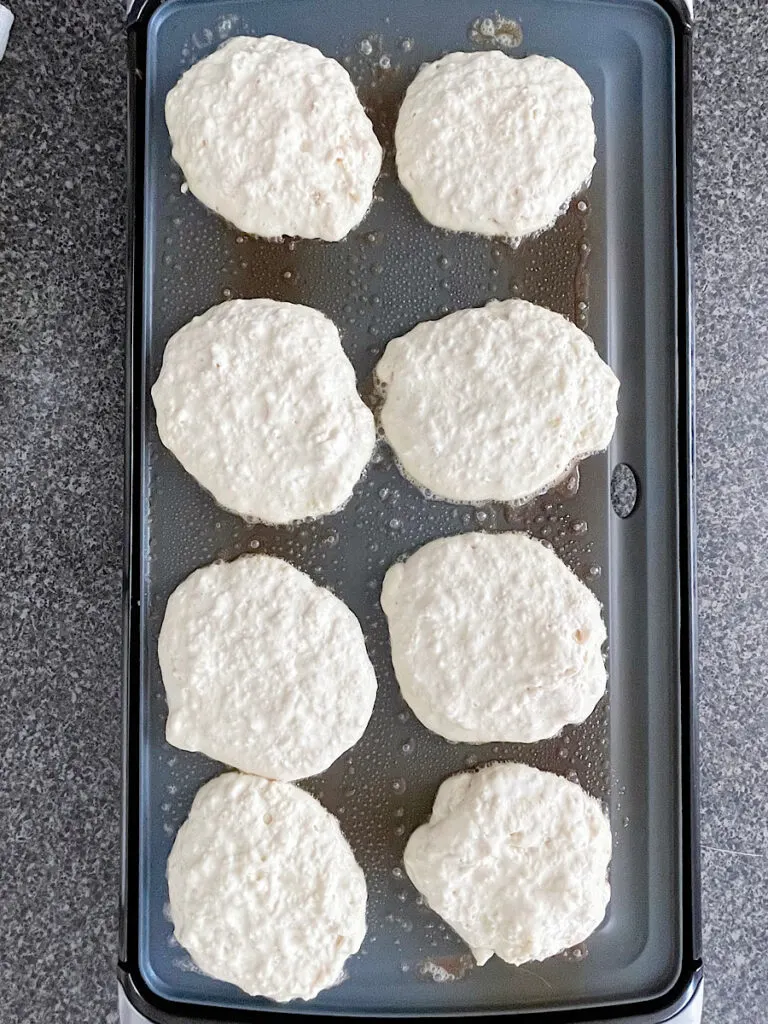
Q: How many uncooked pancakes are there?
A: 8